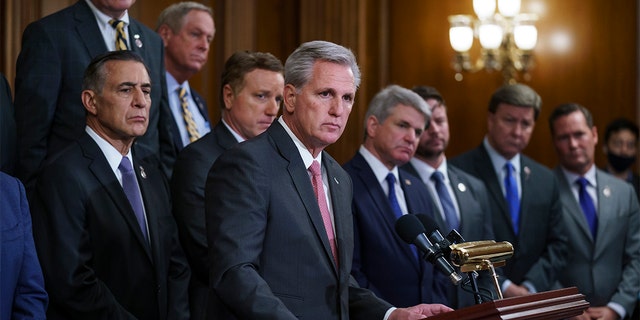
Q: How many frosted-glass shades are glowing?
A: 5